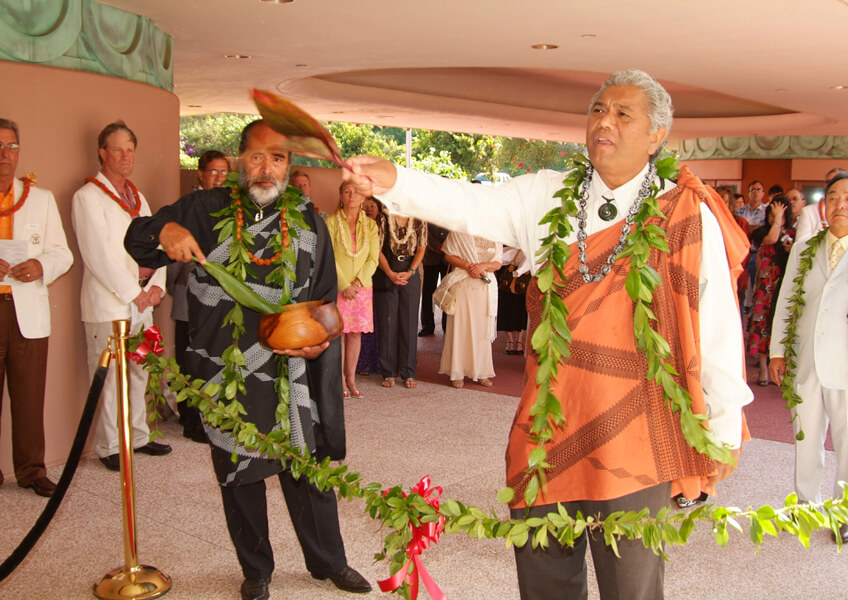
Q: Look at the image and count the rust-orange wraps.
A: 1